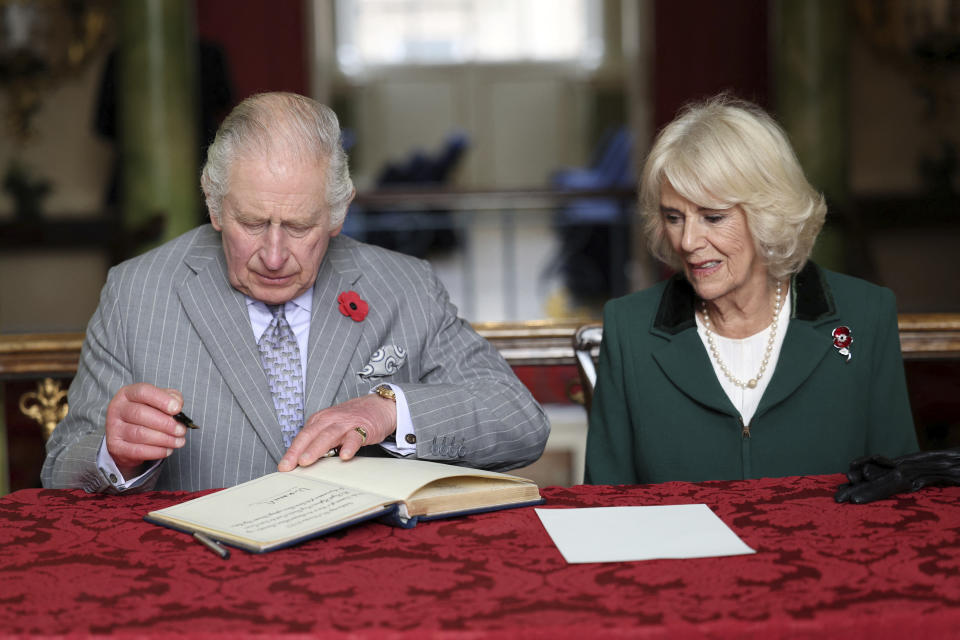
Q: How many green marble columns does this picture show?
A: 2